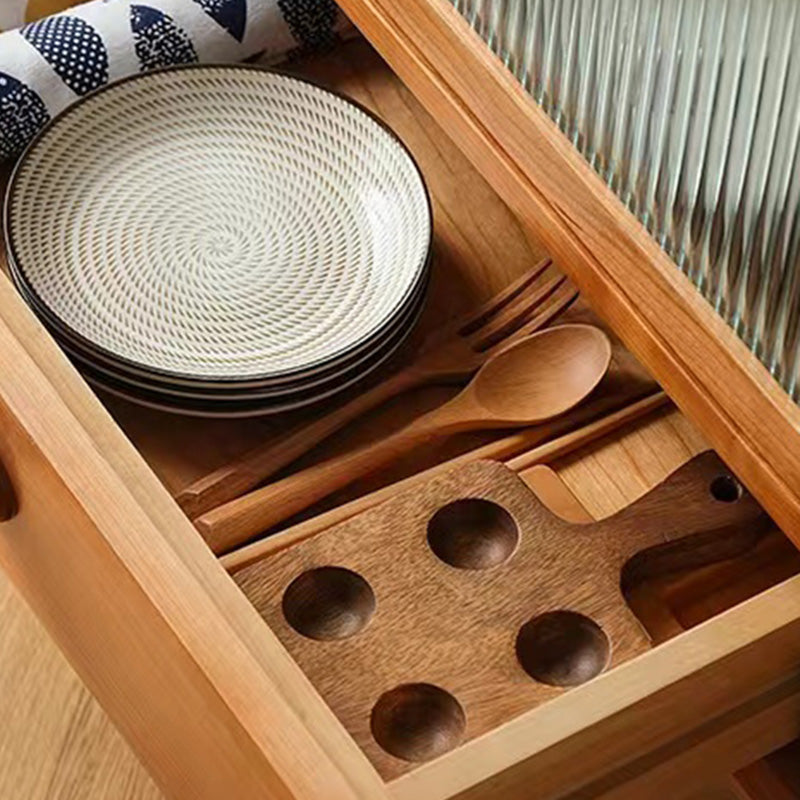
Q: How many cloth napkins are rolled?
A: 1